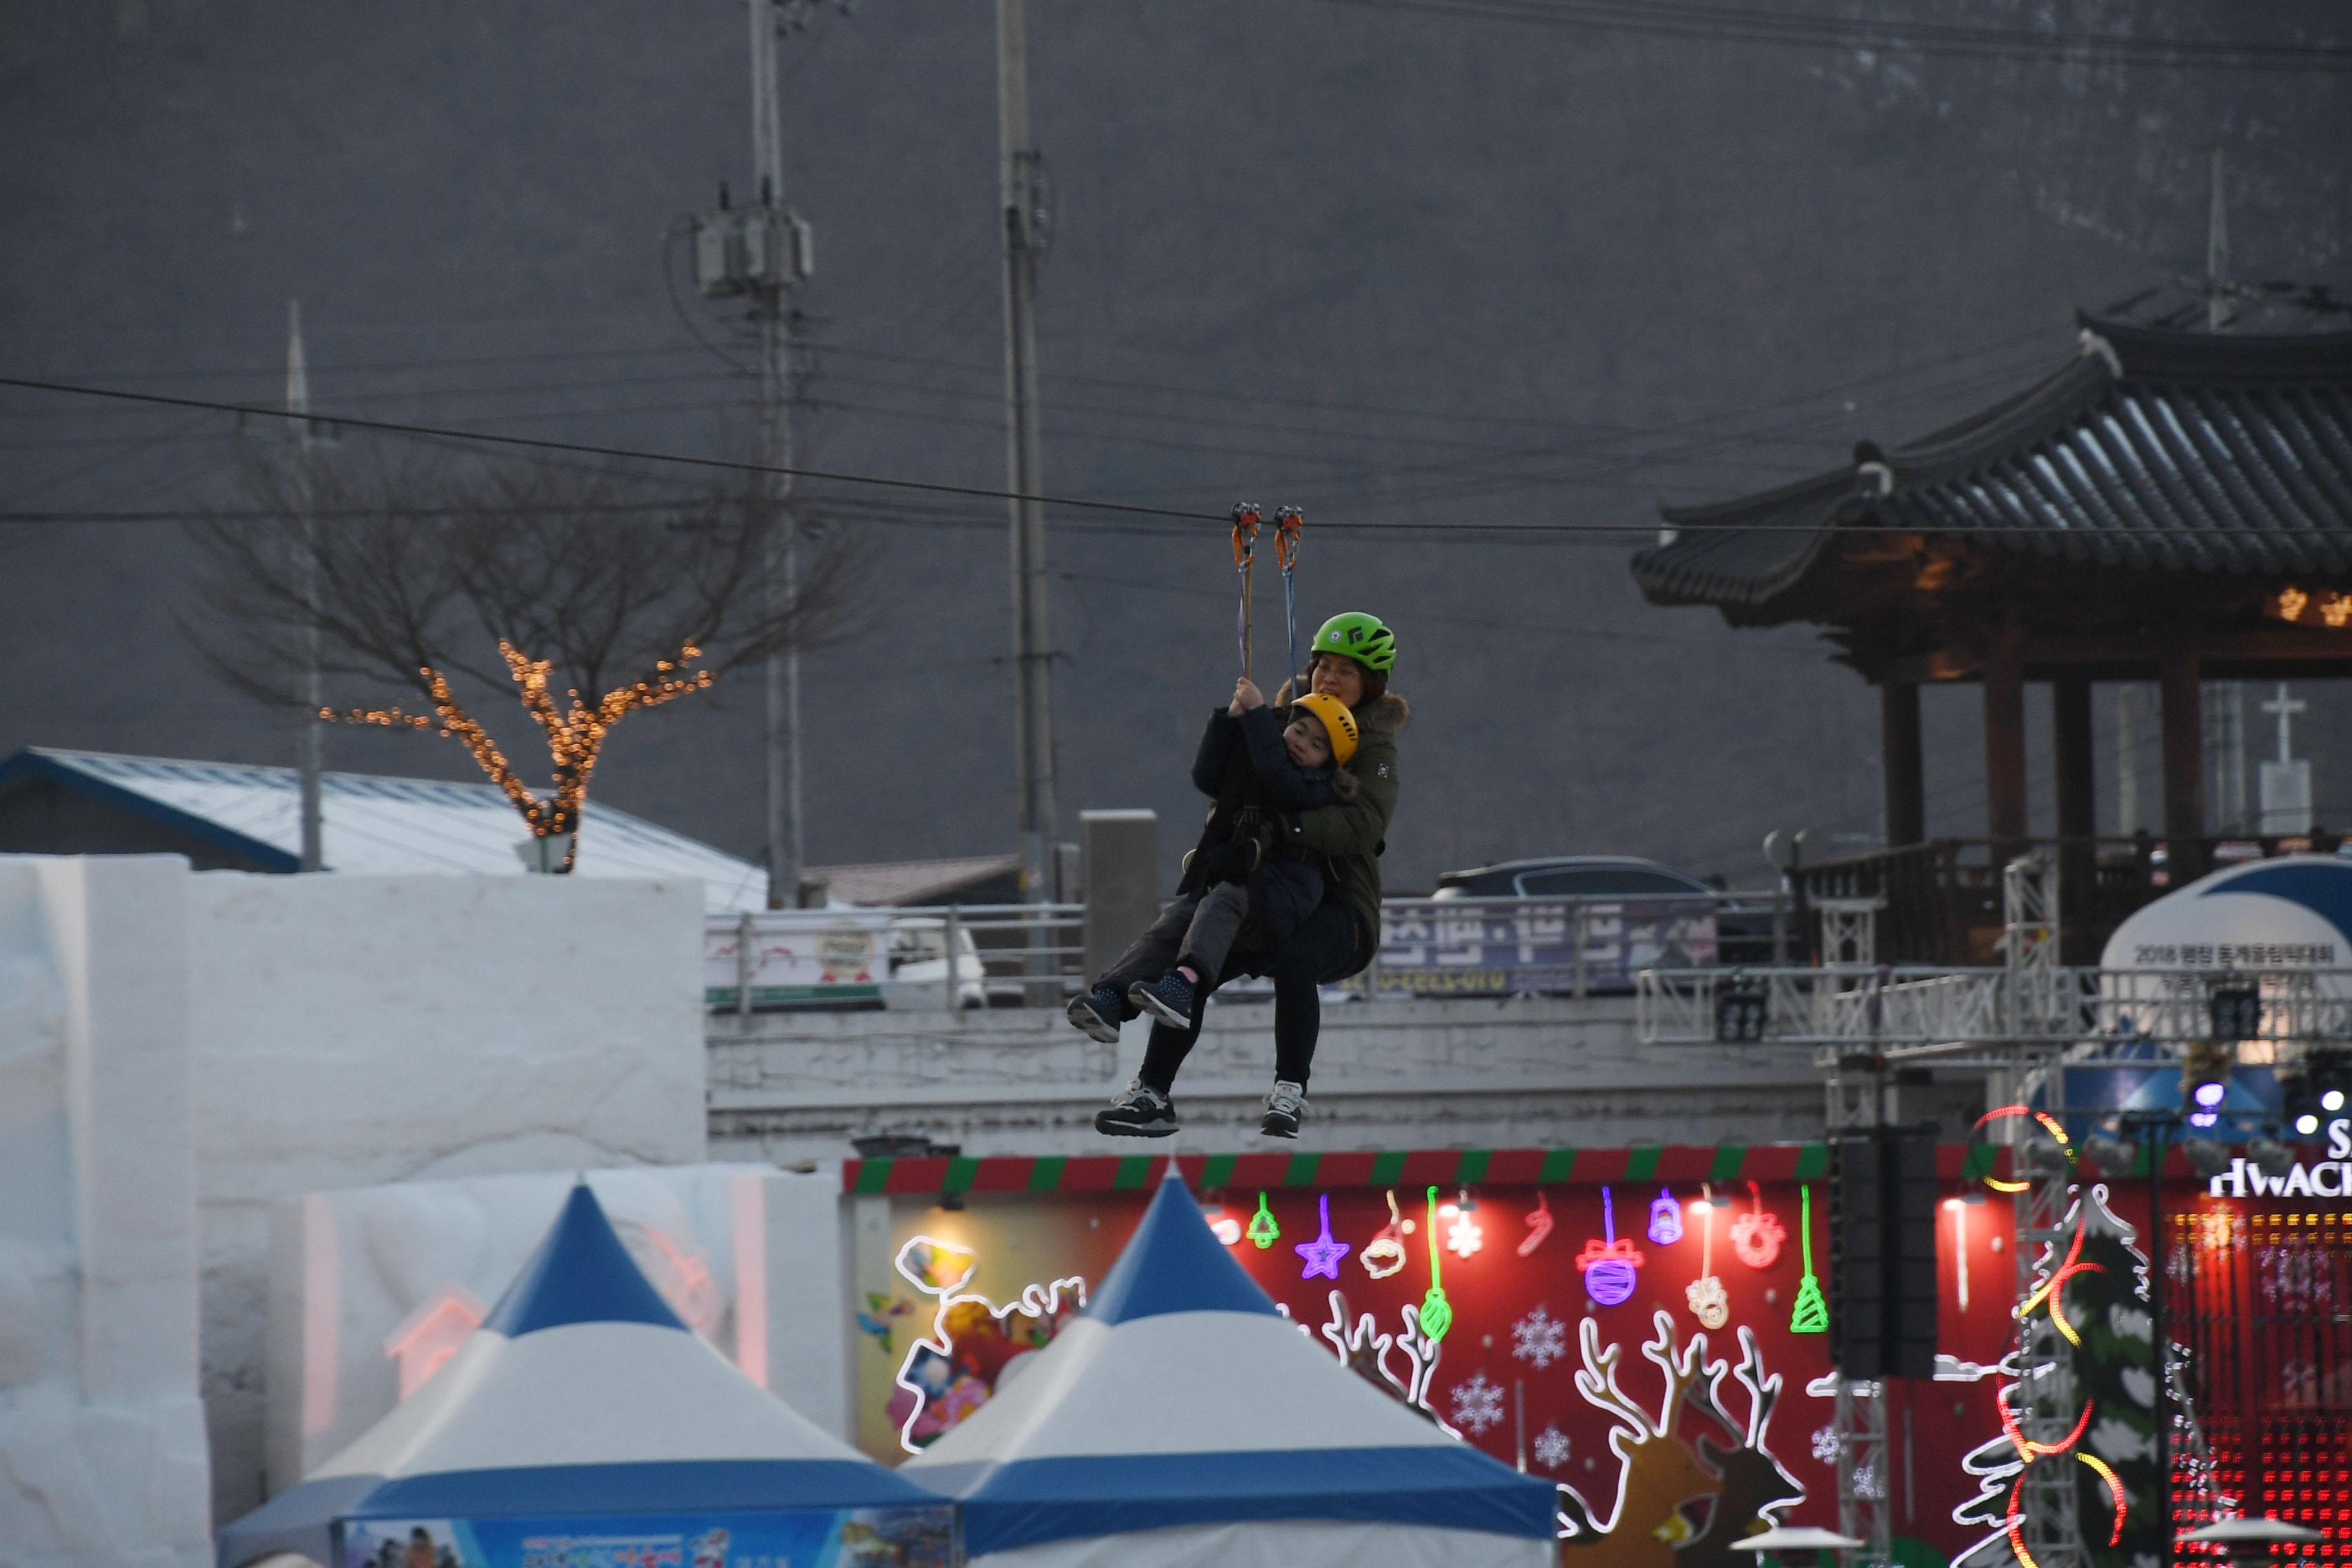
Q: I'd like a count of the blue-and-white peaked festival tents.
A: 2